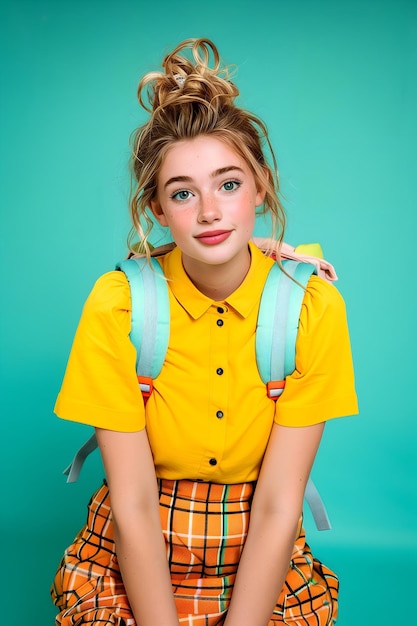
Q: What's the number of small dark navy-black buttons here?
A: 5